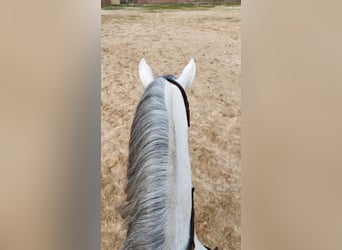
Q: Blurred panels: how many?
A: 2